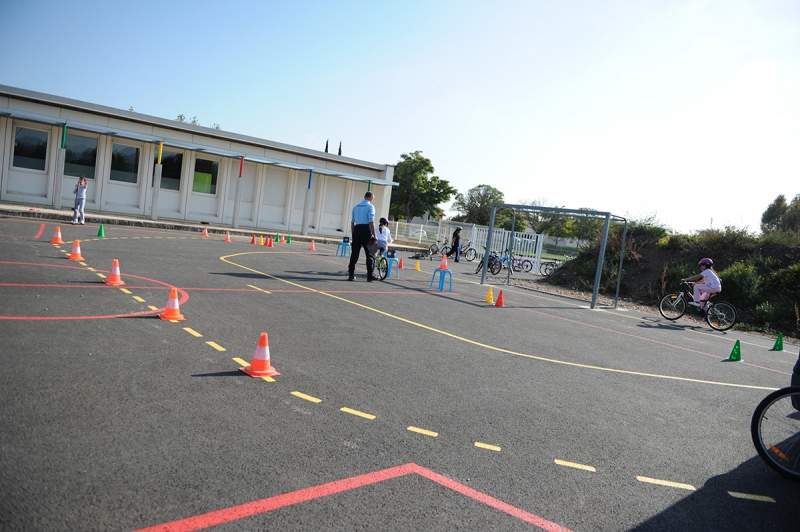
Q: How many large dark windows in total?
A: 5